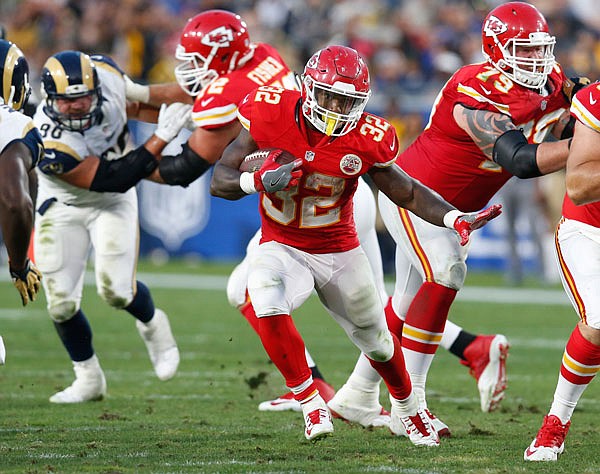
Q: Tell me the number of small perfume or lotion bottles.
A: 0